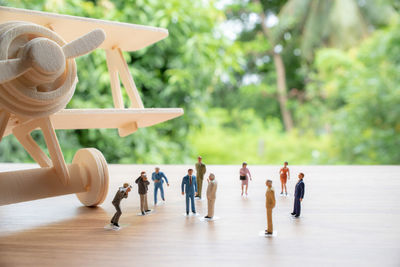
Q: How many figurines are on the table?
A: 10